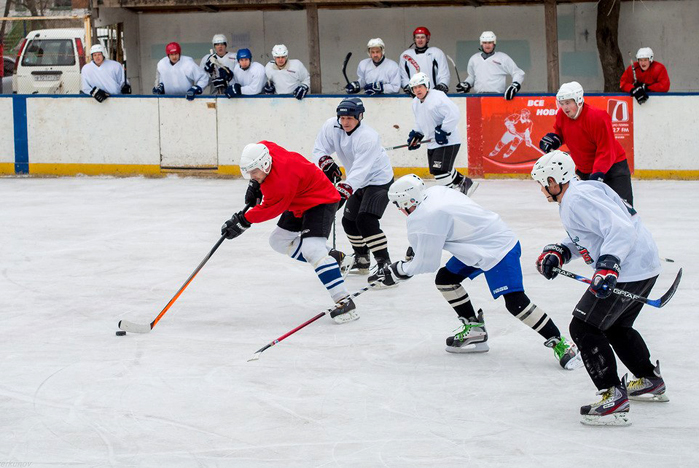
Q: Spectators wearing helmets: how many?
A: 9